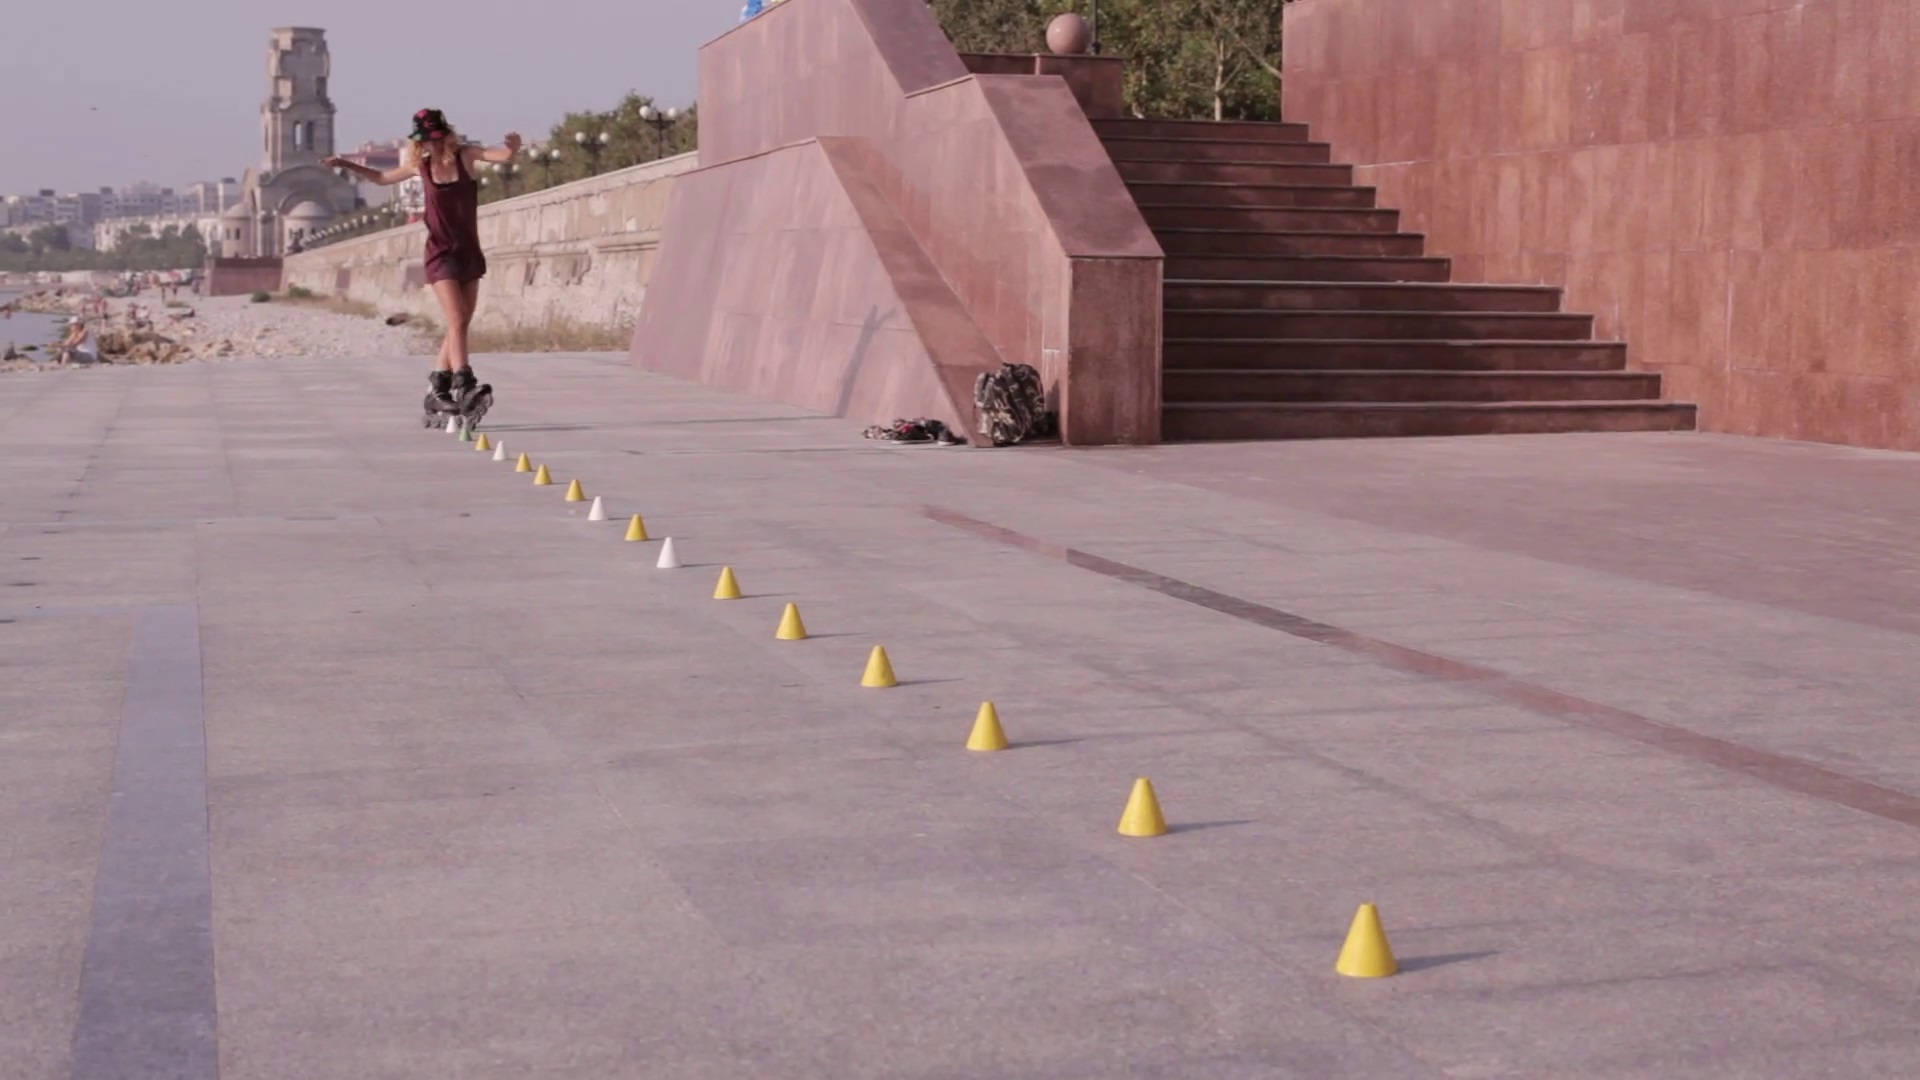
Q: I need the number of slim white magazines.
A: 0